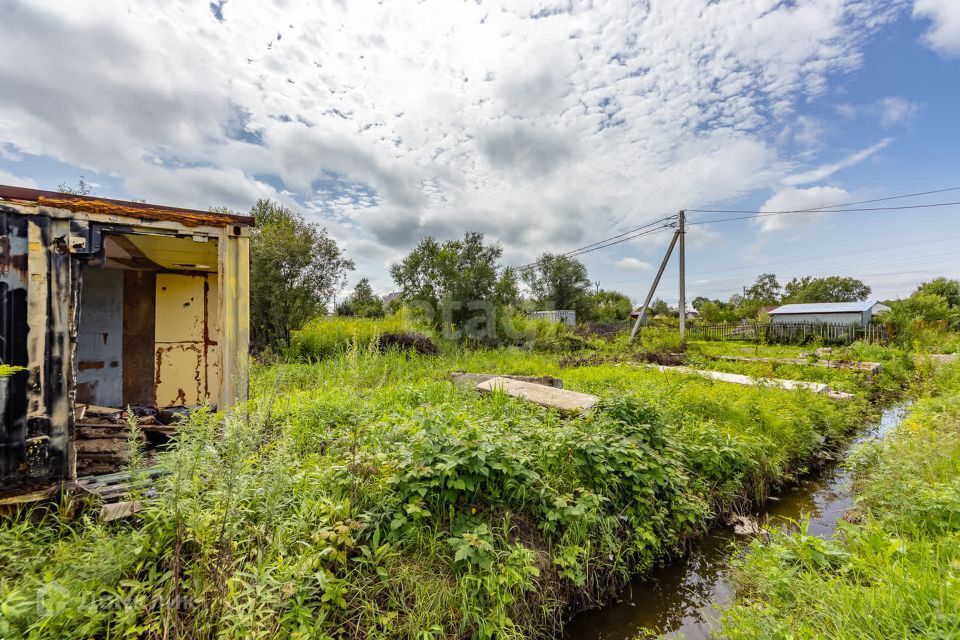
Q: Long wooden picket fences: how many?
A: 1